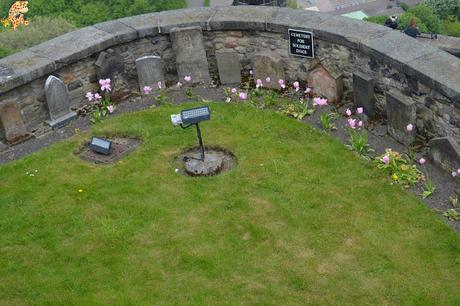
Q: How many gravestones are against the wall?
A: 11